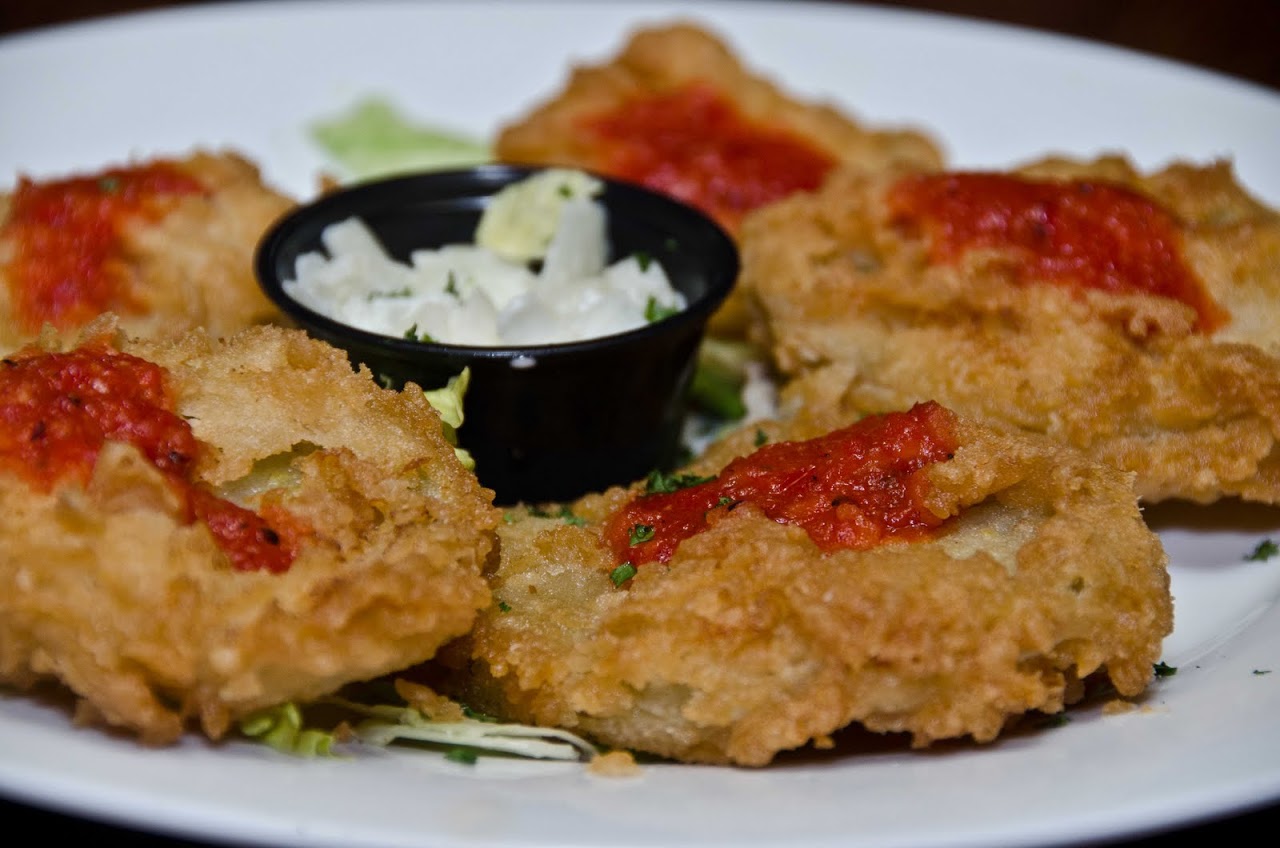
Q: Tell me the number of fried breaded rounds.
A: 5